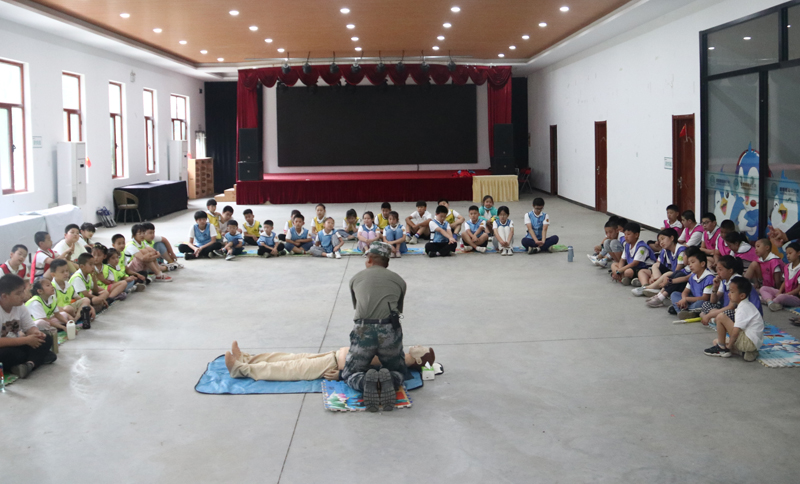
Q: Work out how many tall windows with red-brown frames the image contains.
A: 5